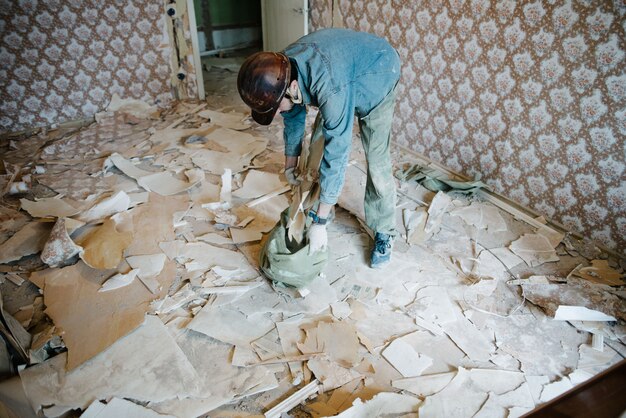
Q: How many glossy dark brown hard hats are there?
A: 1